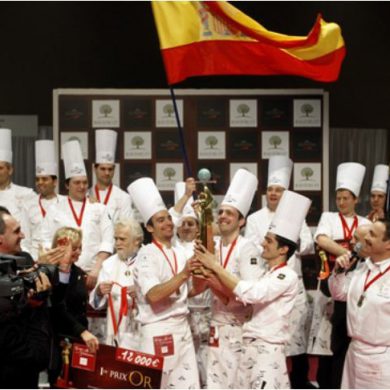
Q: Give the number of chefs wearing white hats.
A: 11